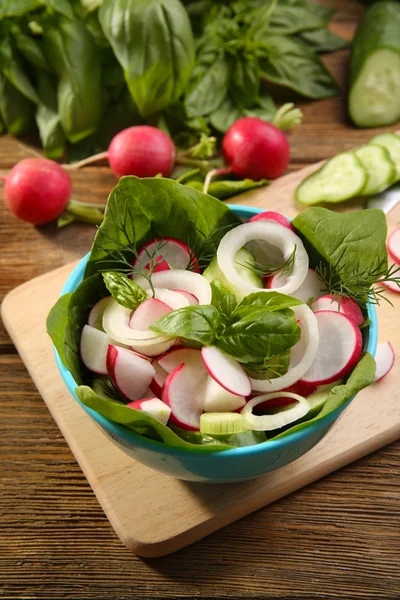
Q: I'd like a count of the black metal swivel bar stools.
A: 0